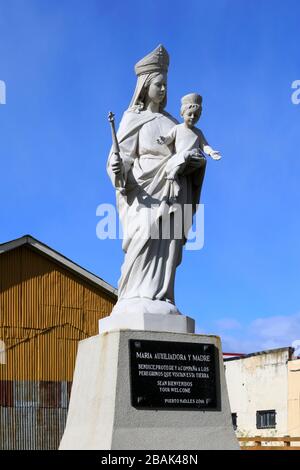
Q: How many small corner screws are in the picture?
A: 4